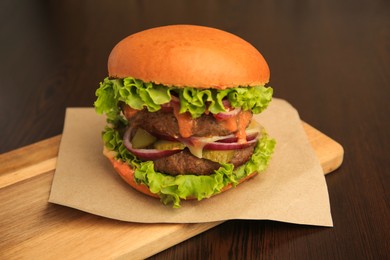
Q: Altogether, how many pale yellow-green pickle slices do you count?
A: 3